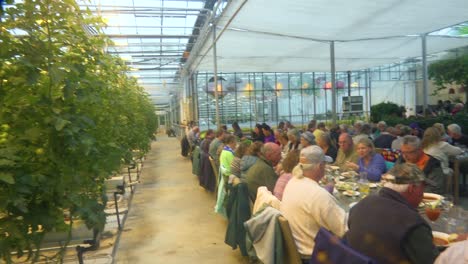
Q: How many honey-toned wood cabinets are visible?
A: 0